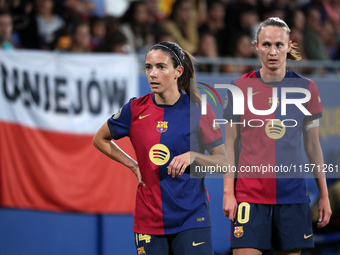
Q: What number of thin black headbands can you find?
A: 1